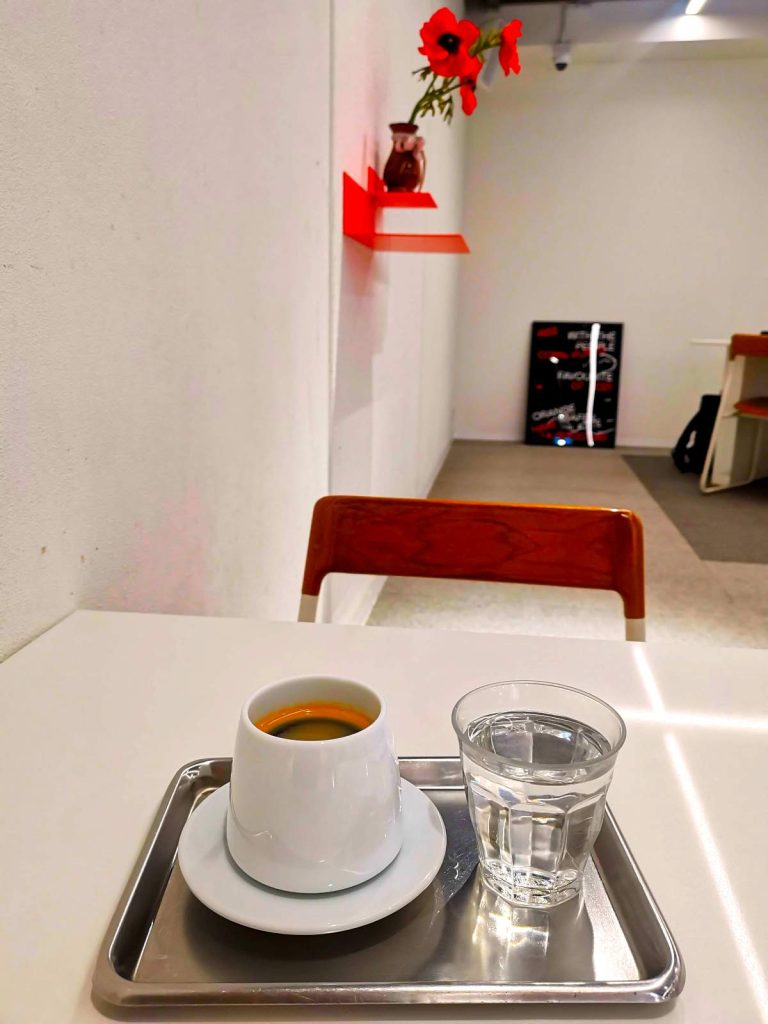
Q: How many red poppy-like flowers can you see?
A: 3